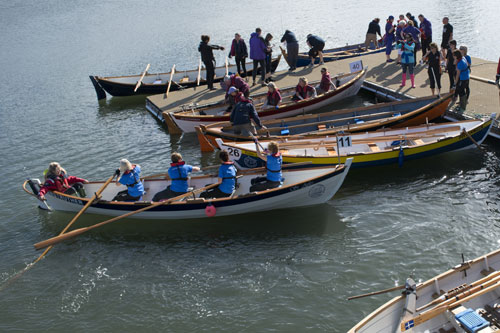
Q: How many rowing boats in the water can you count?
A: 7